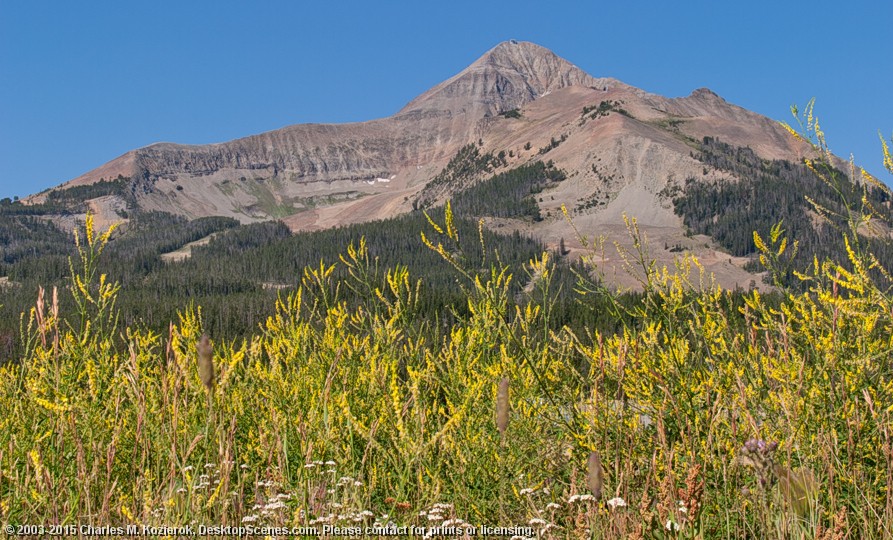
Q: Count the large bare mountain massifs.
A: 1